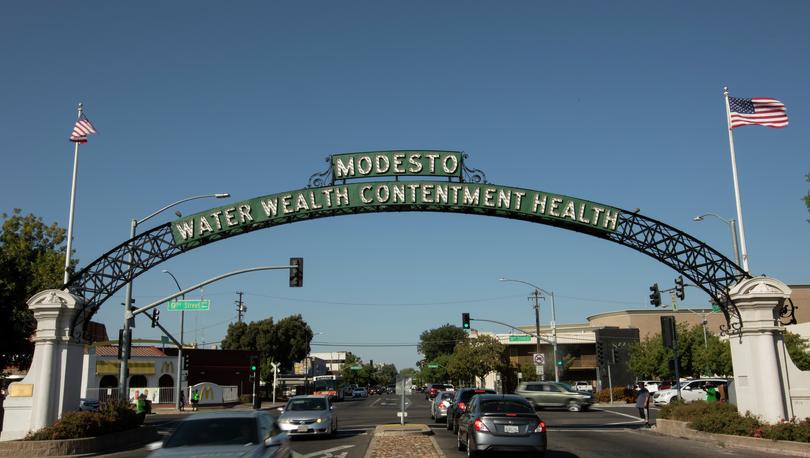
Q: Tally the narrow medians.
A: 1